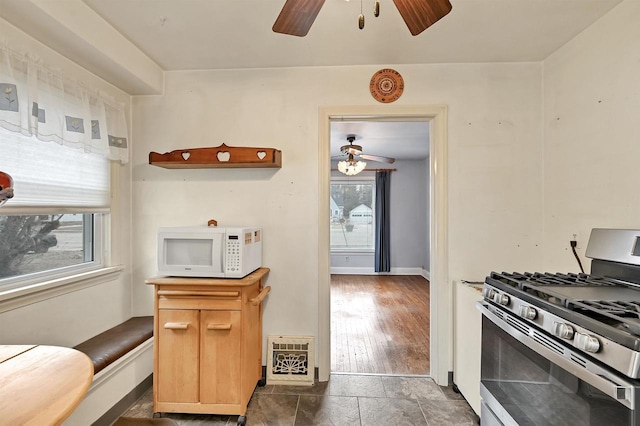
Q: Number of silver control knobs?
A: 5